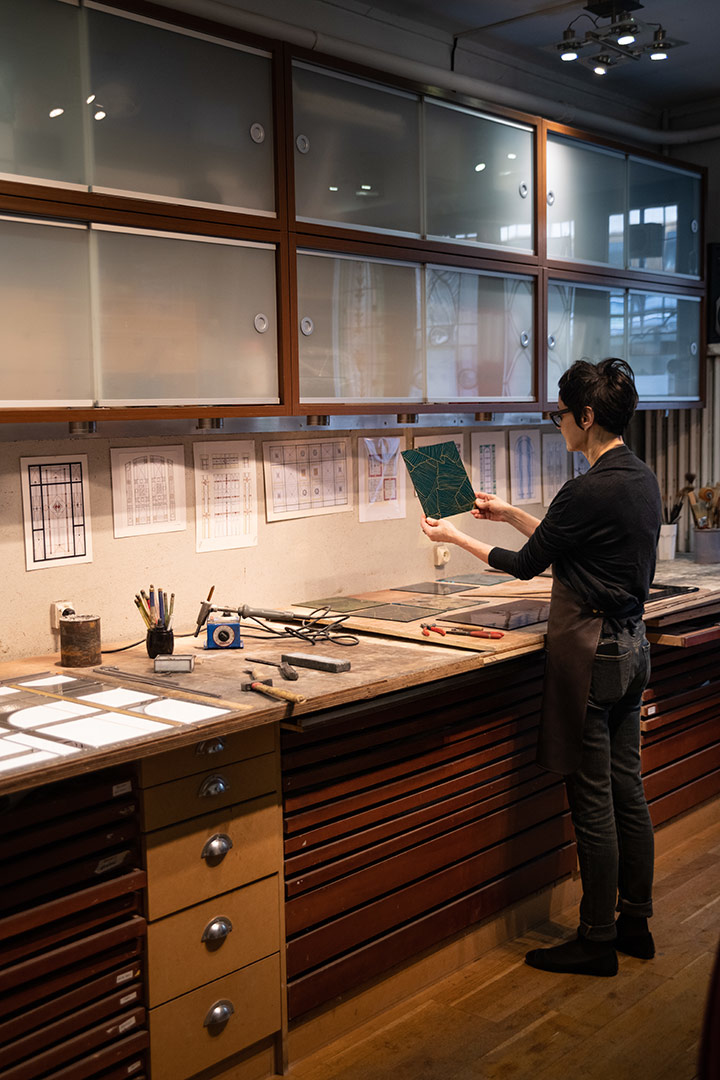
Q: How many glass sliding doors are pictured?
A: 12